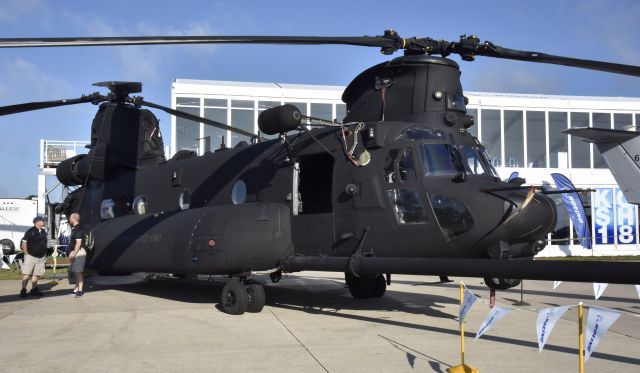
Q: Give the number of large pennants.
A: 4